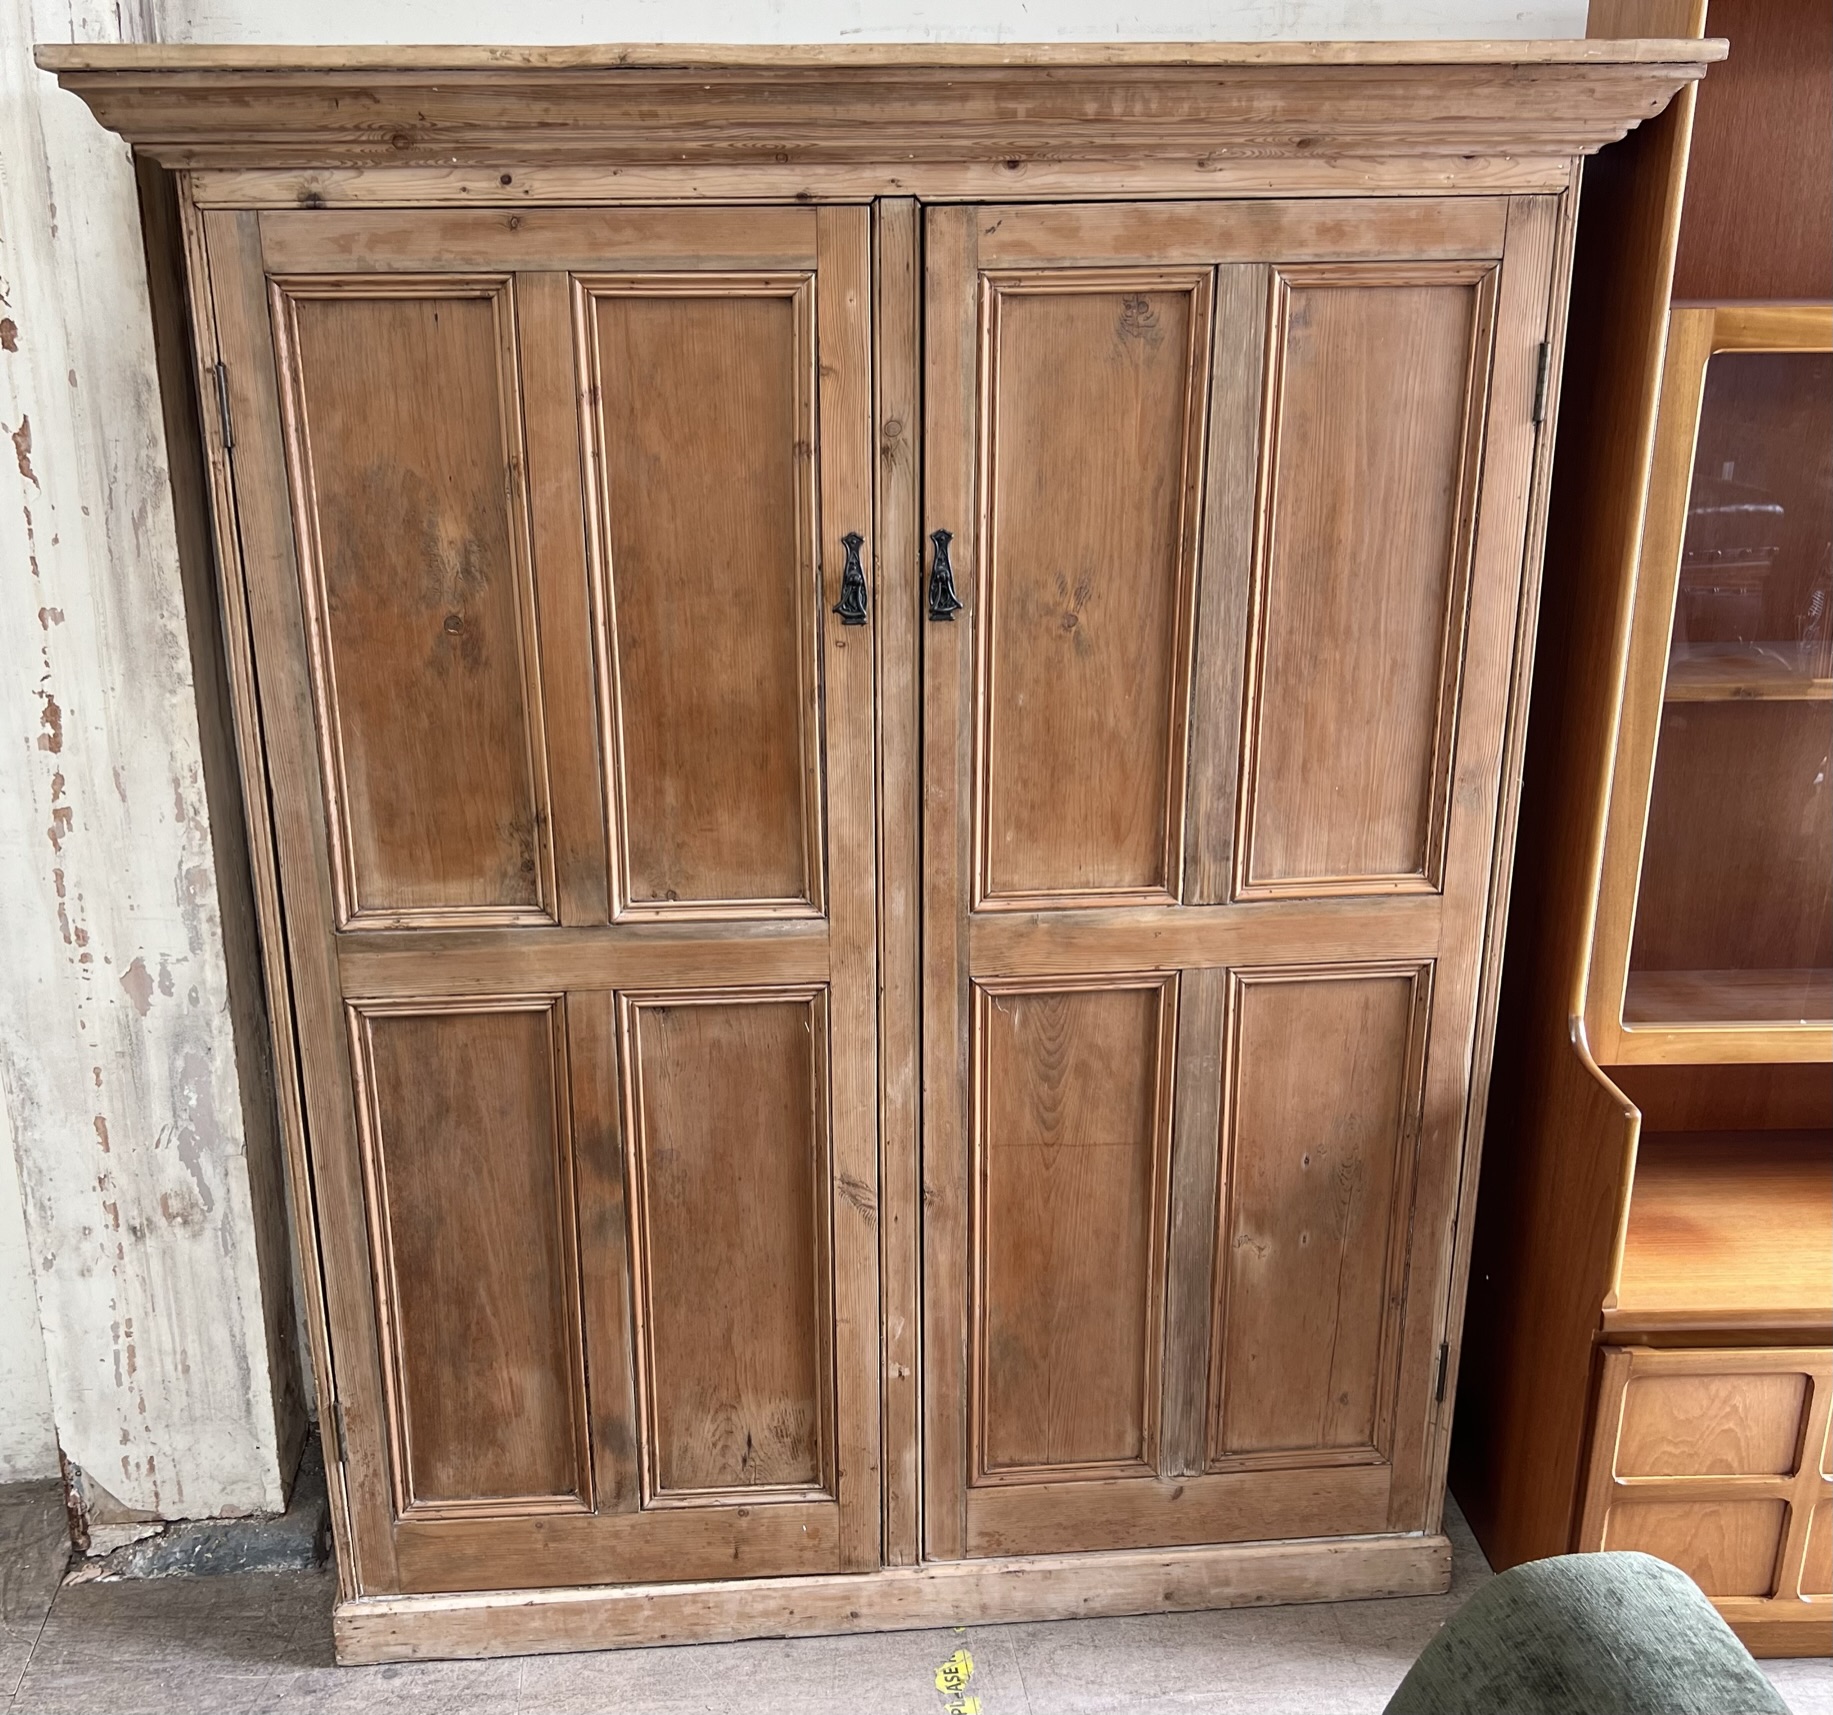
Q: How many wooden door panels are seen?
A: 8